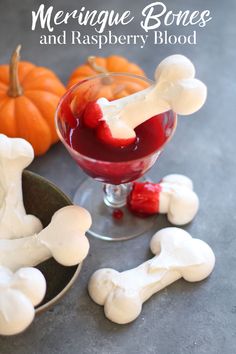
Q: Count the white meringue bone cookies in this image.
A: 6